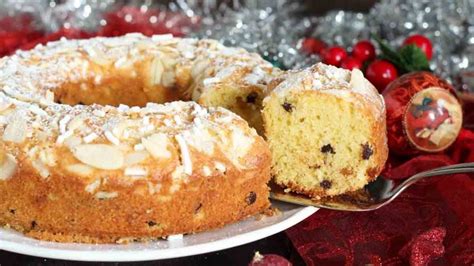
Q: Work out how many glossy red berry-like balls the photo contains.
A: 6